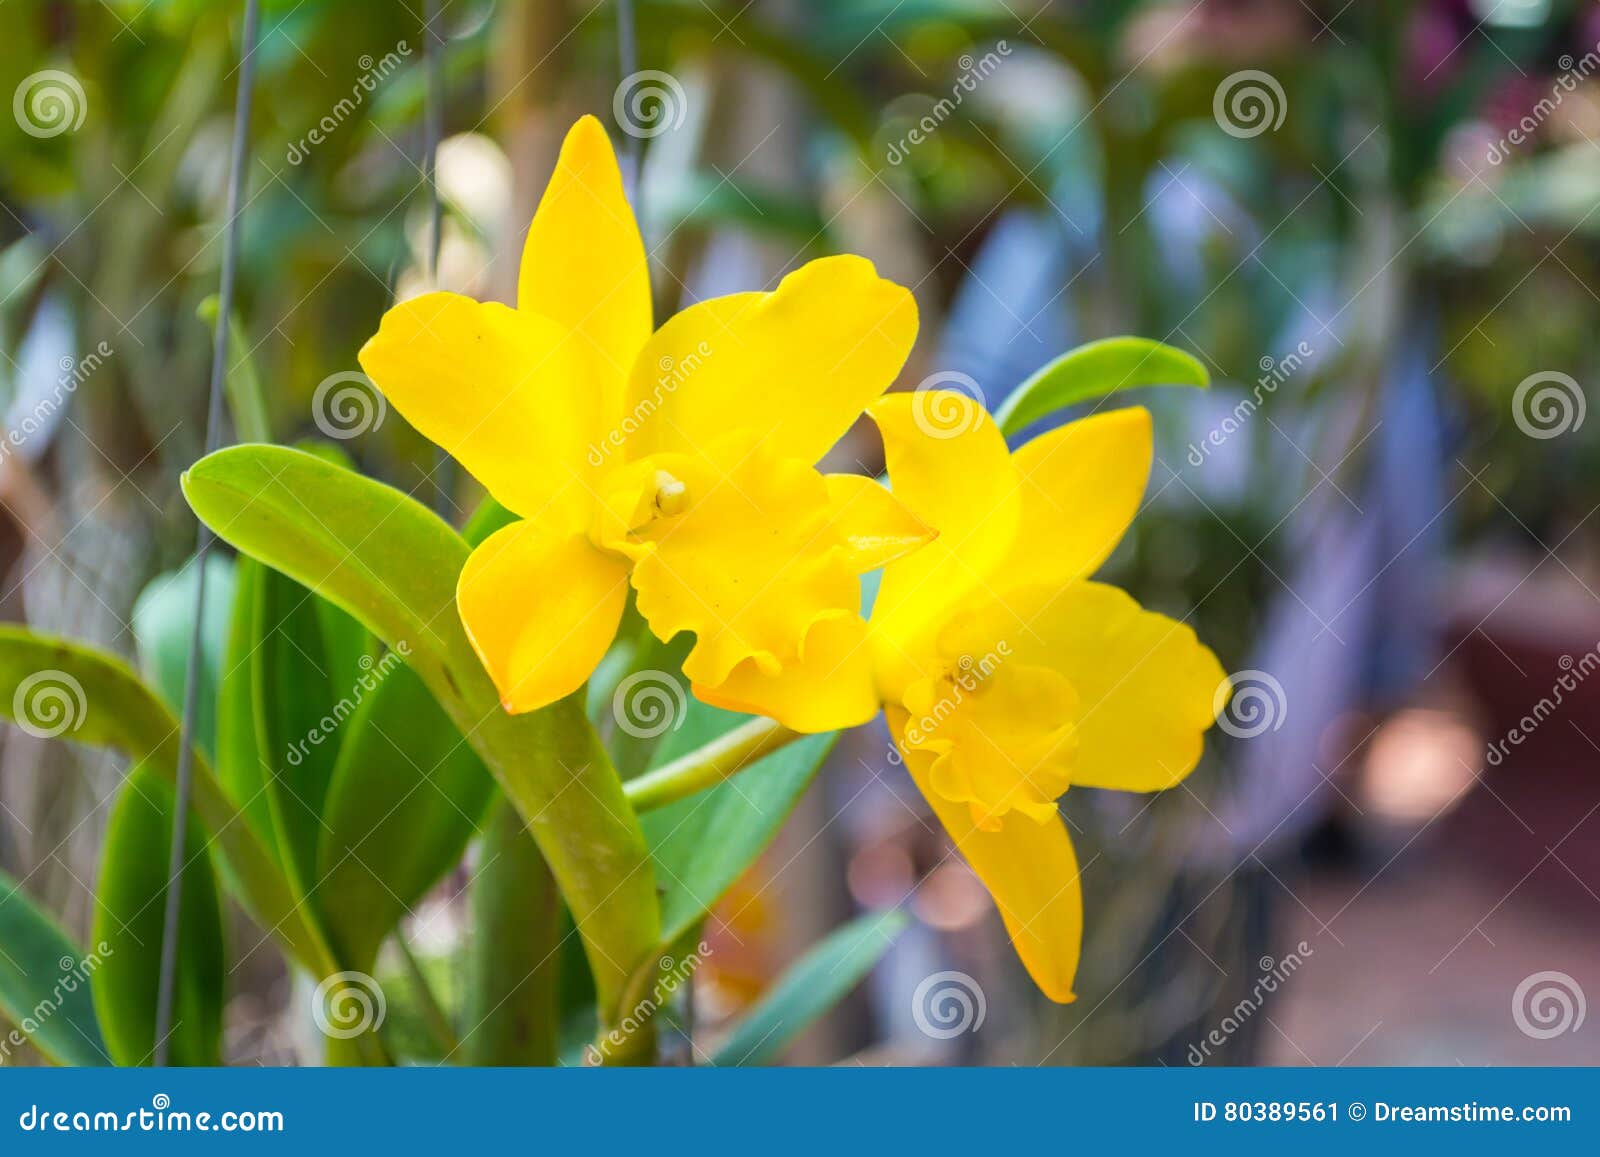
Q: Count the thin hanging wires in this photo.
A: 3